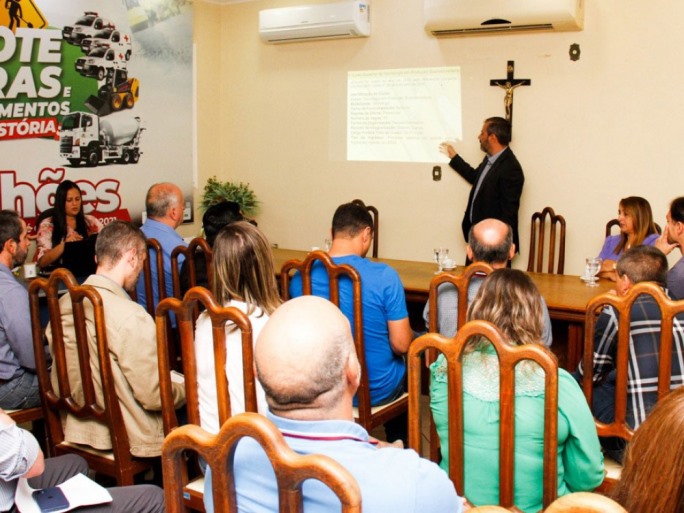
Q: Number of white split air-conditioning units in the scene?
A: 2